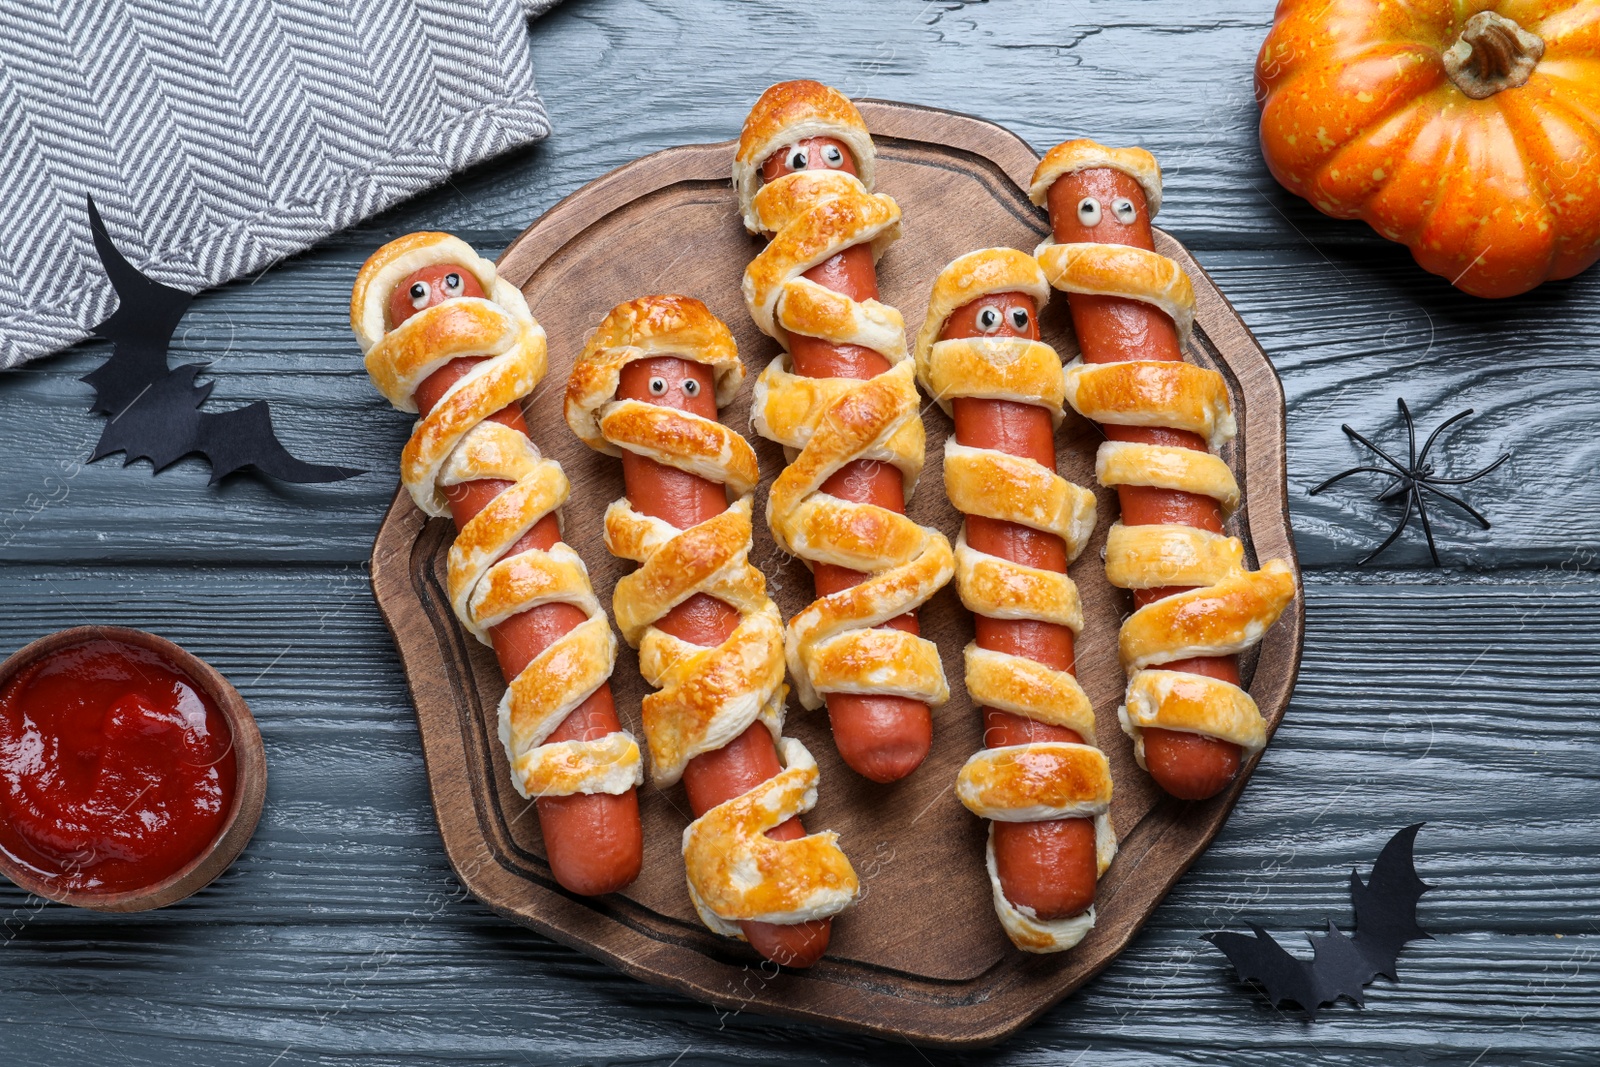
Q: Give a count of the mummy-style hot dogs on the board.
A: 5